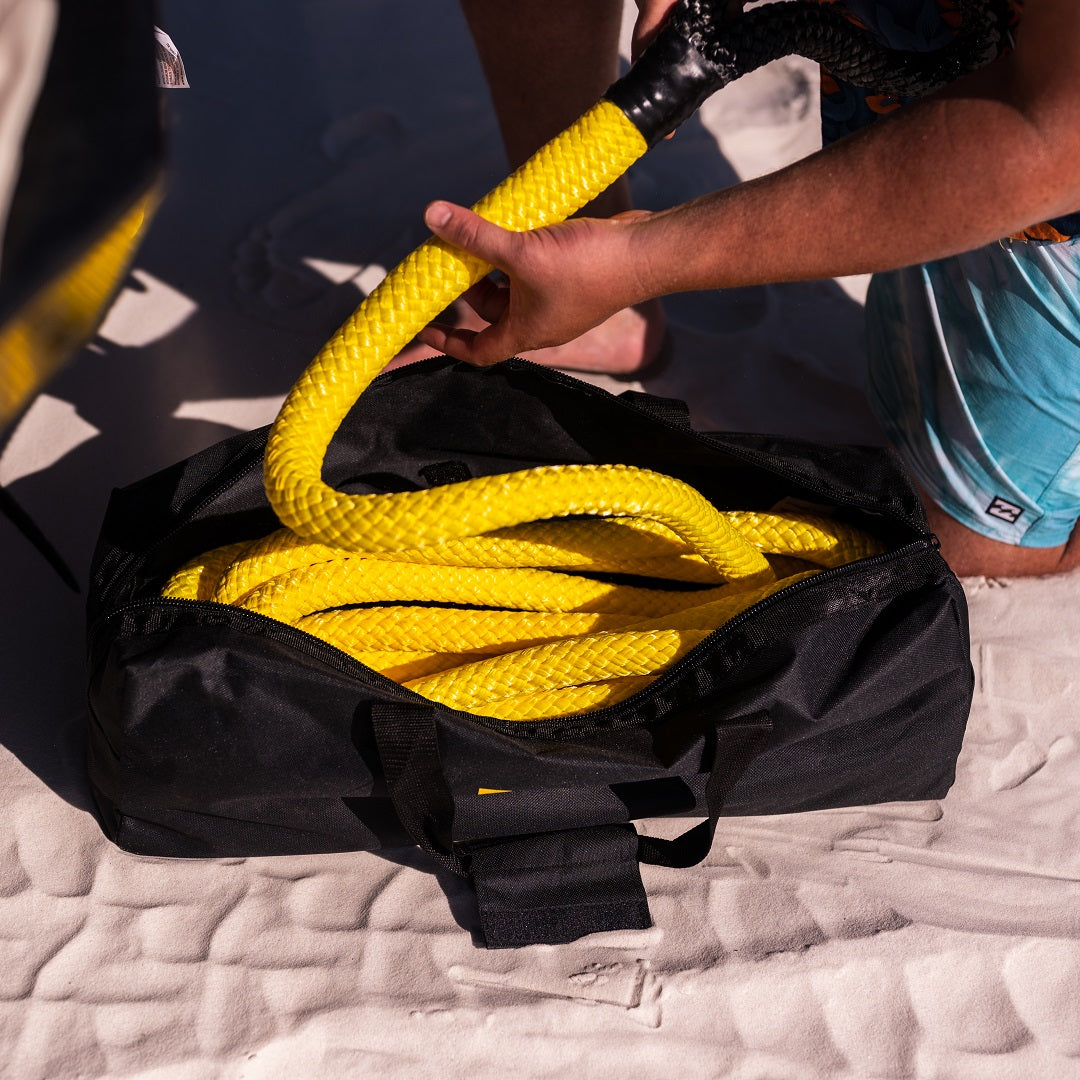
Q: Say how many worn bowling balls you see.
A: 0